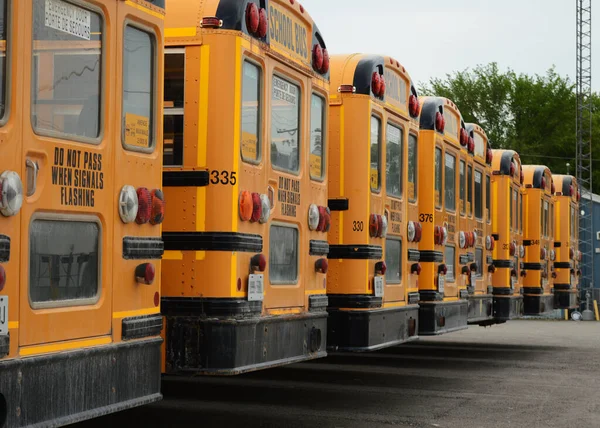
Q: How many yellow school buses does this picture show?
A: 8